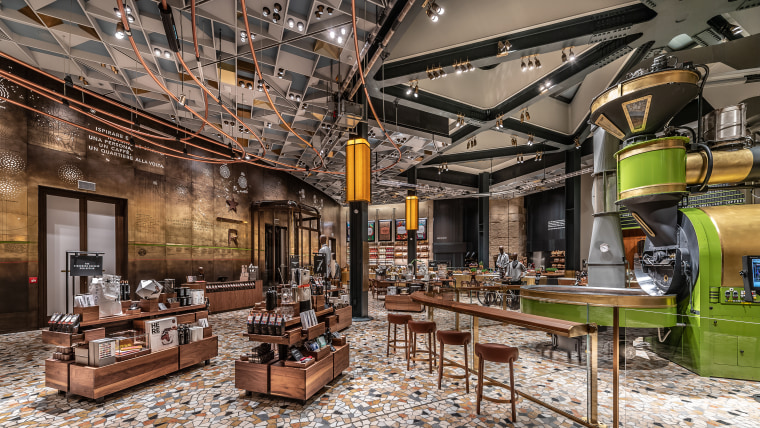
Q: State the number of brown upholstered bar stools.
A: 4